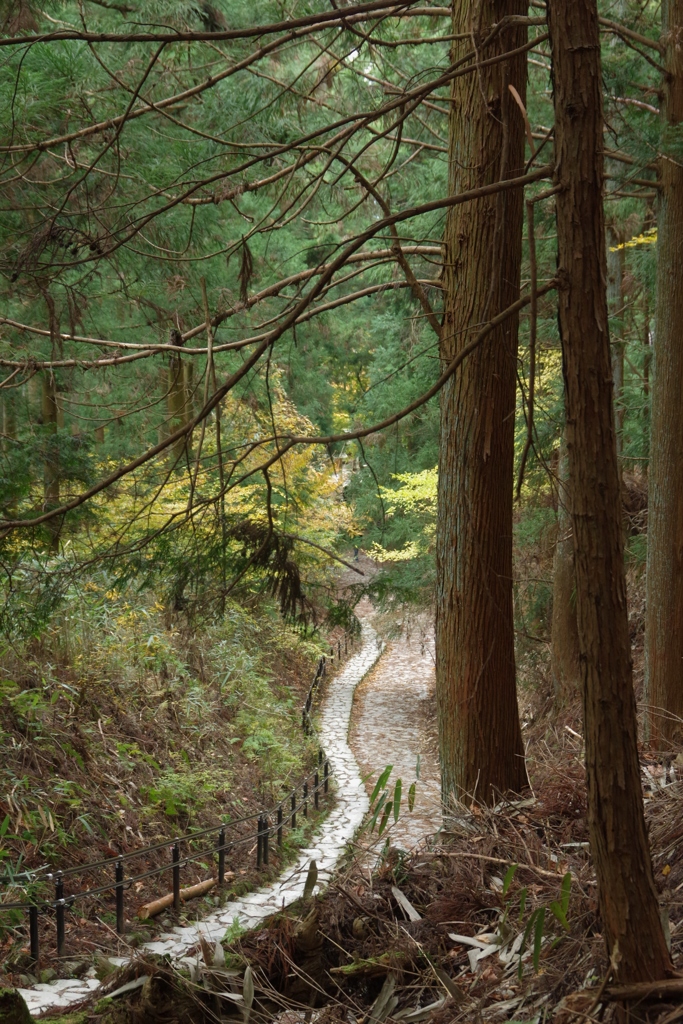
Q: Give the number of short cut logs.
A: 1